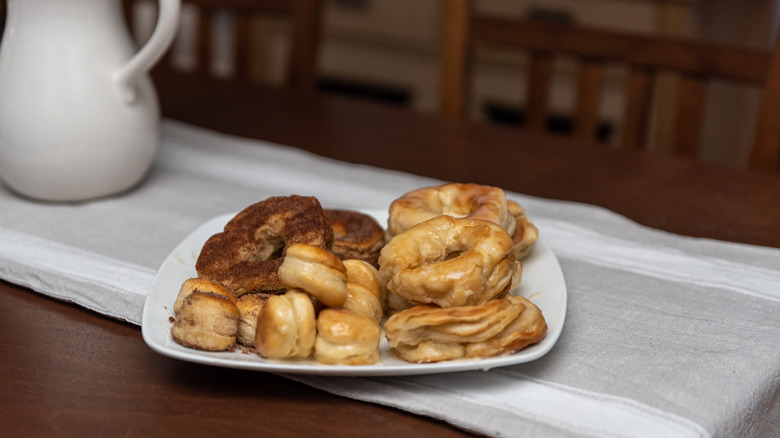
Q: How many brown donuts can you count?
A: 2